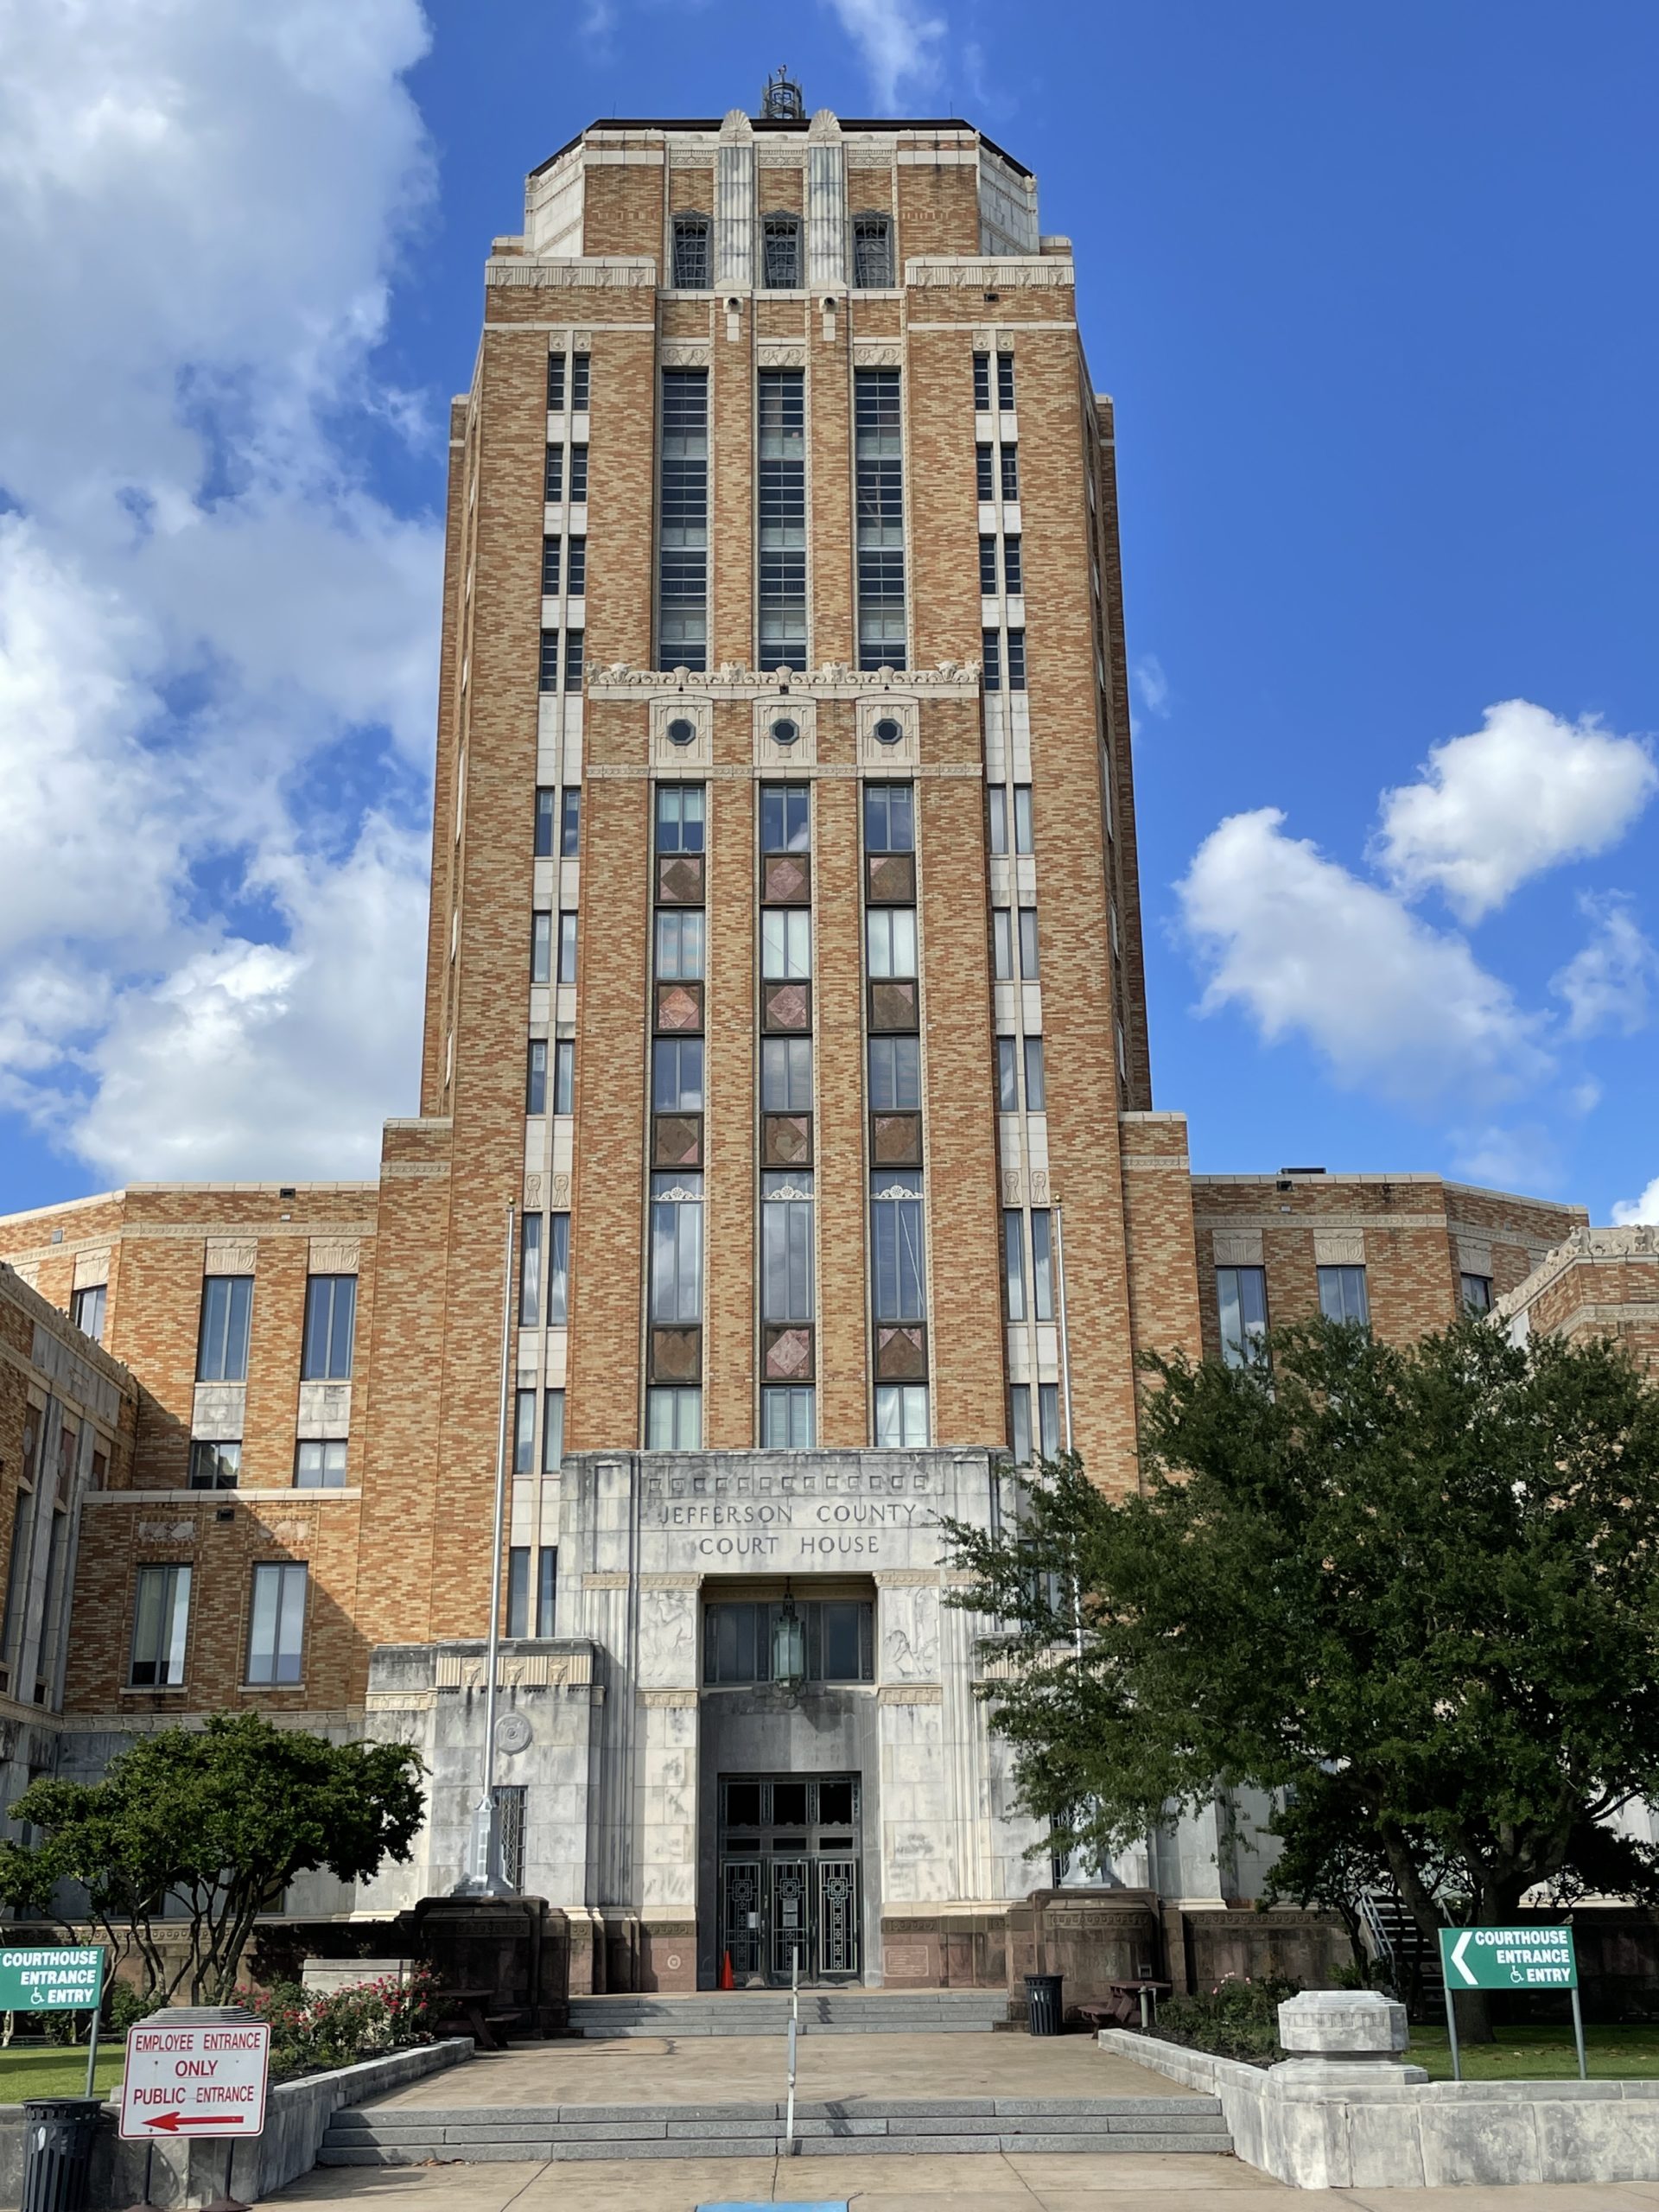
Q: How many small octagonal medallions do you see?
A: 3